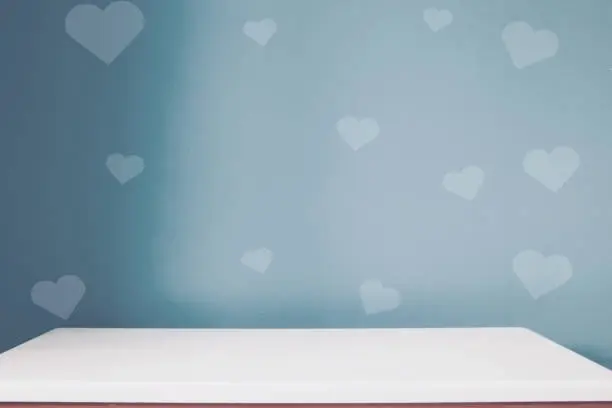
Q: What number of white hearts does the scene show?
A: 12